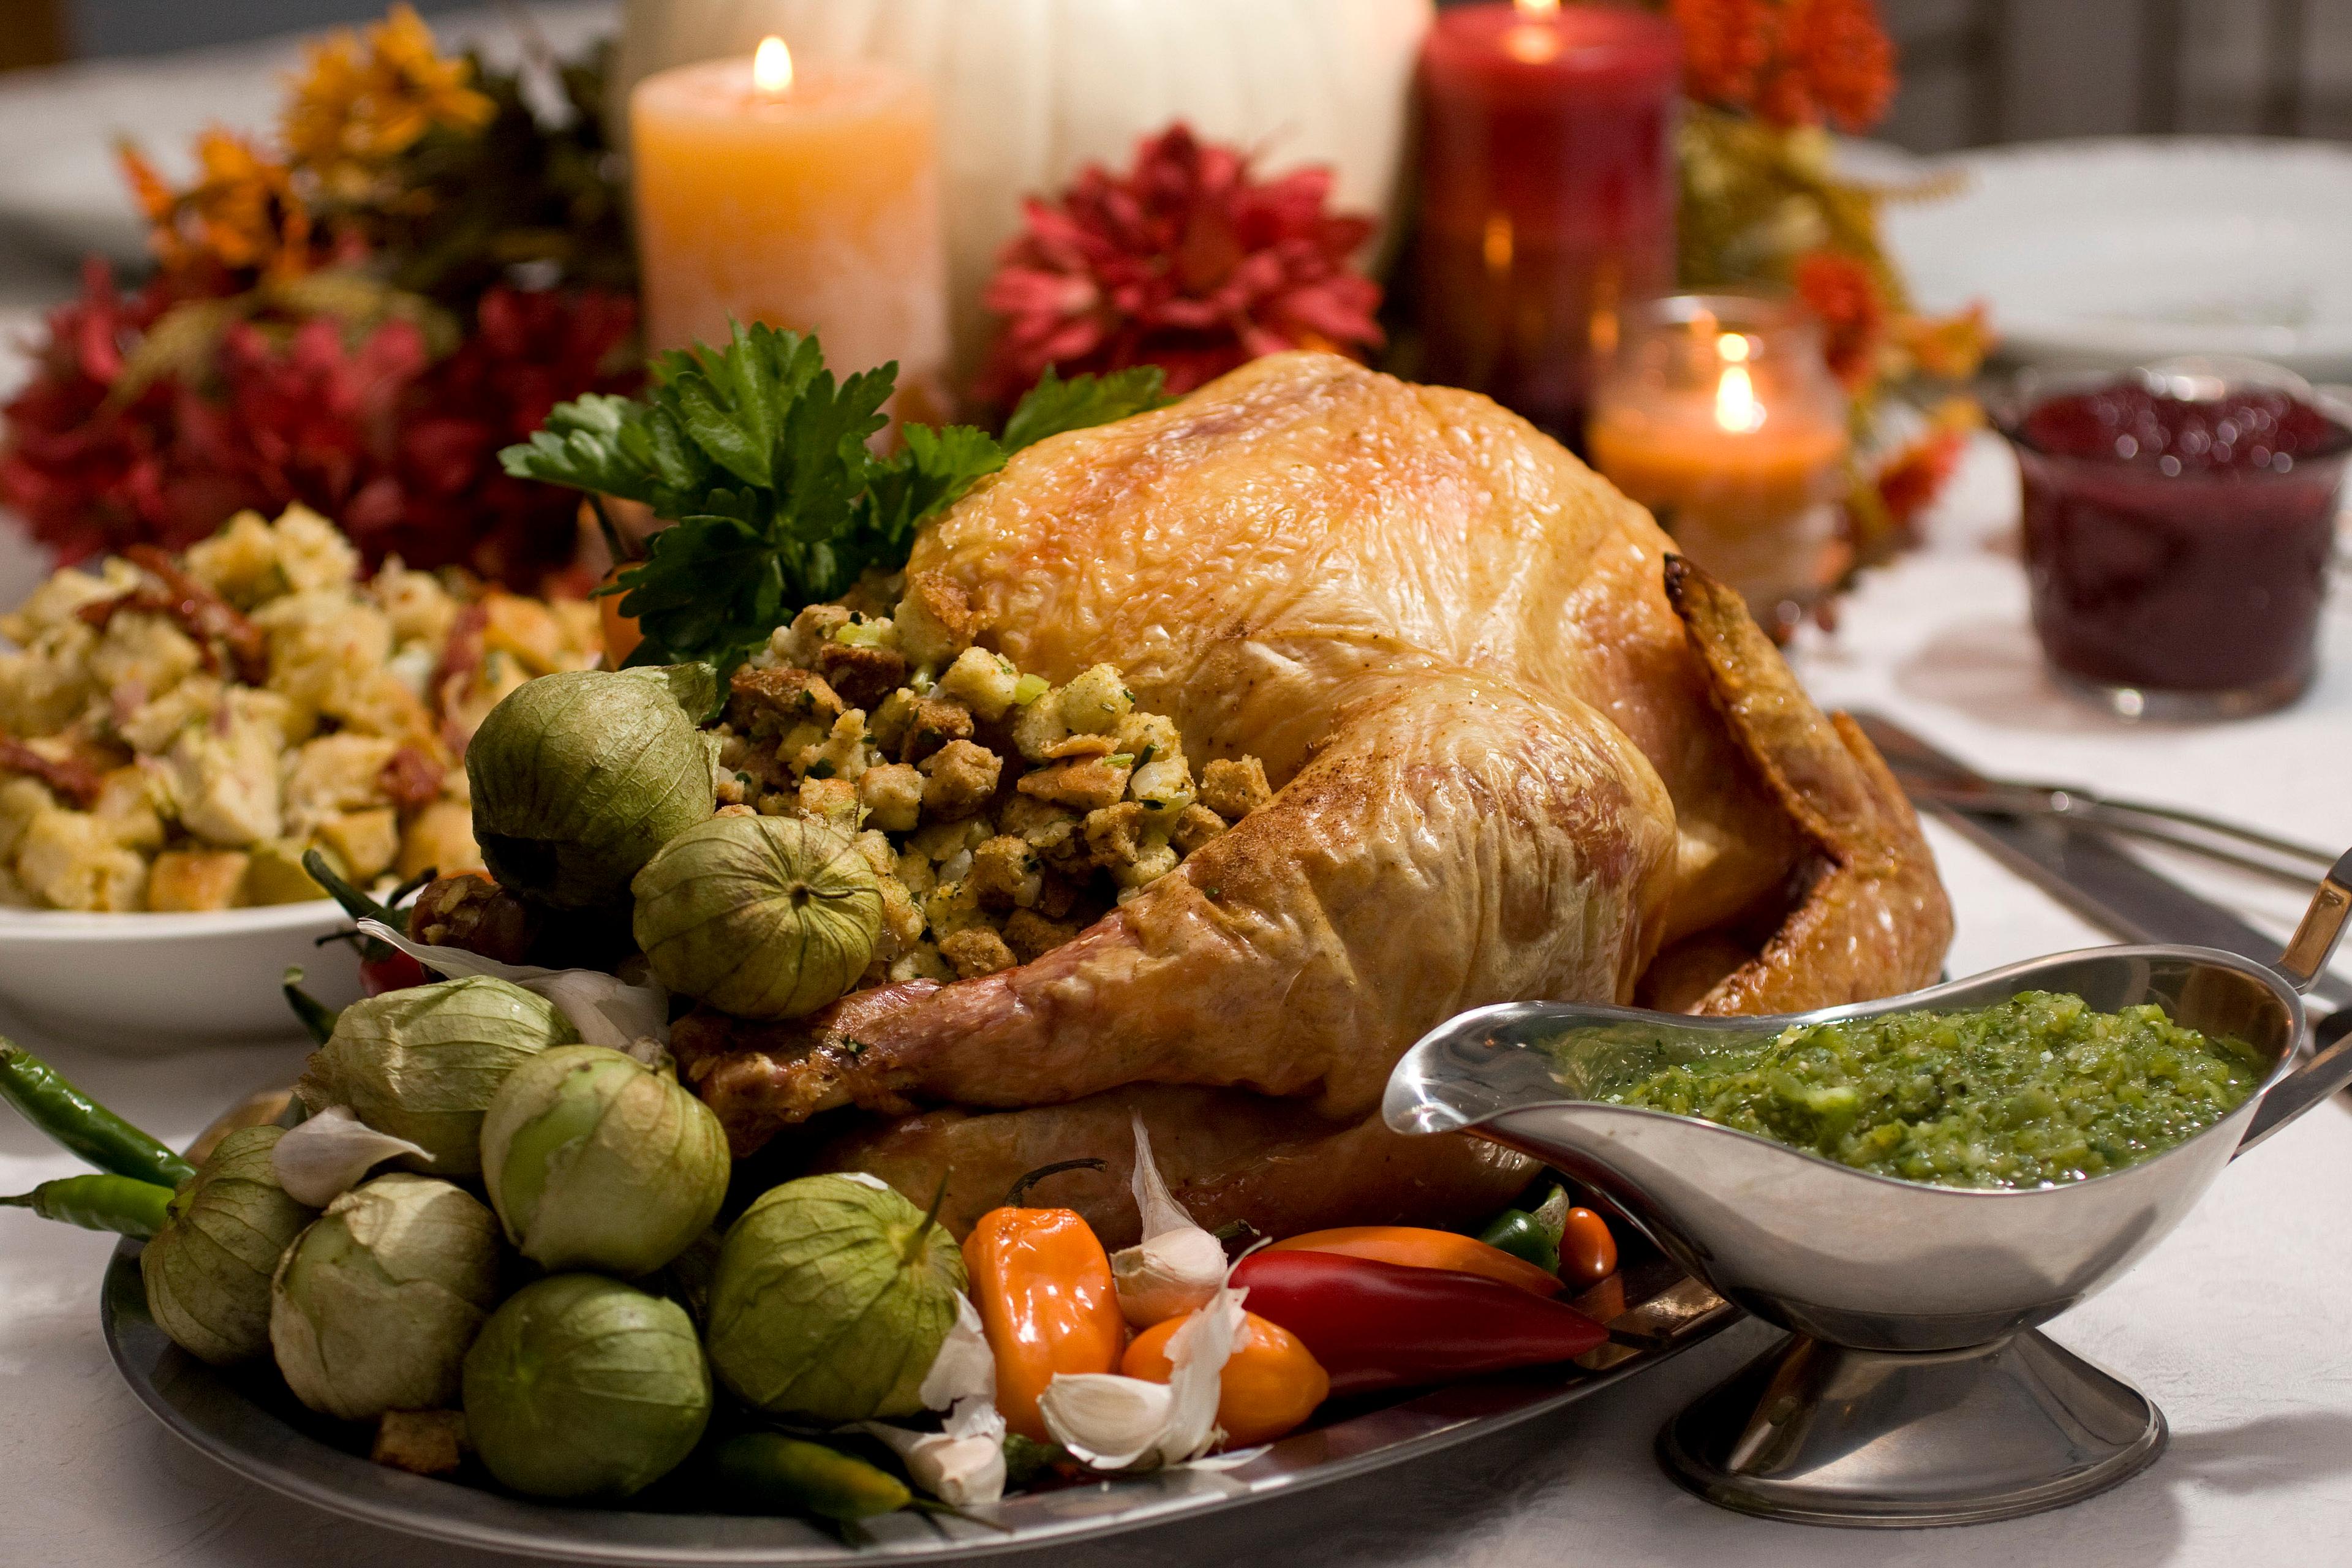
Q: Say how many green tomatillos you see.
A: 8